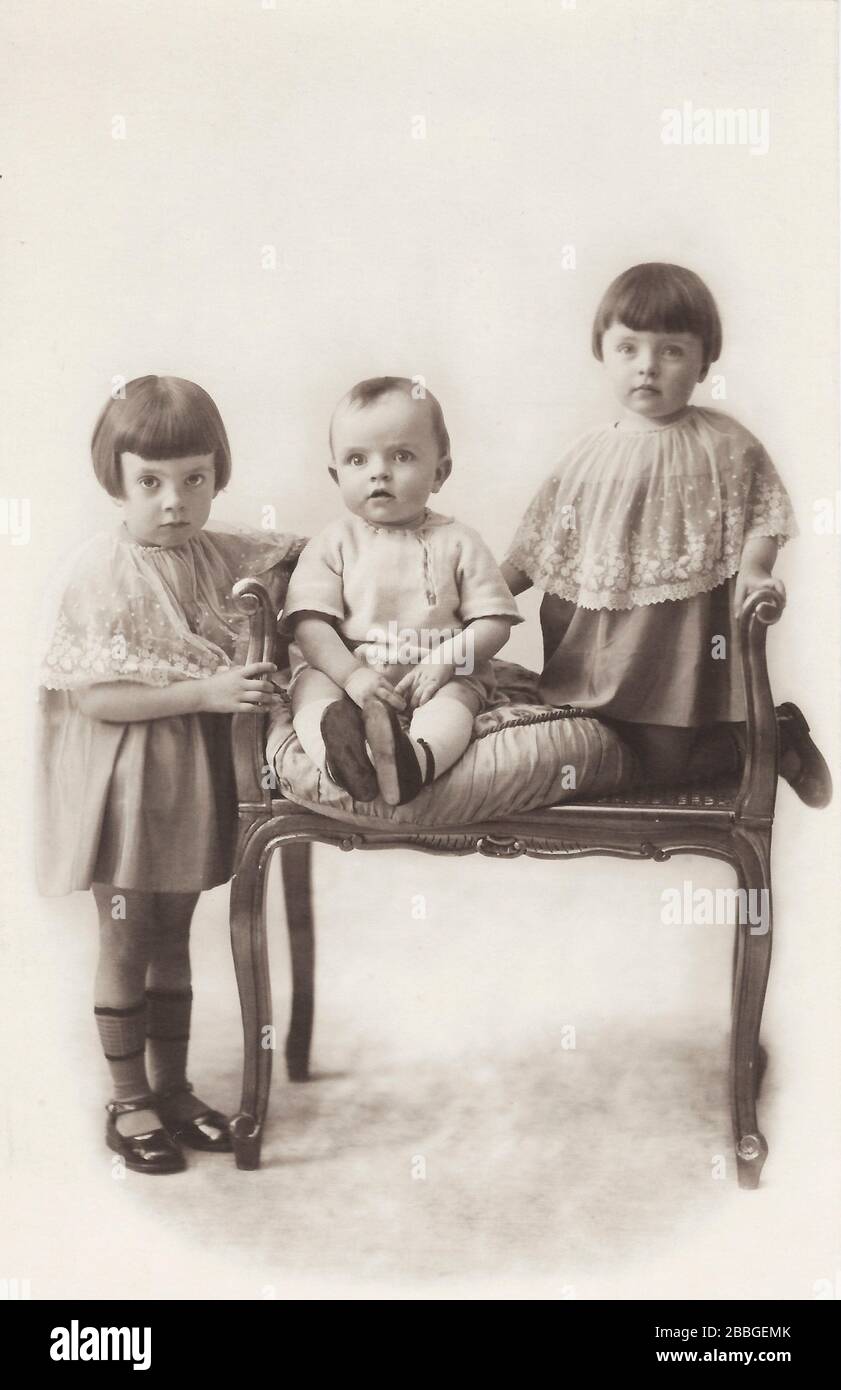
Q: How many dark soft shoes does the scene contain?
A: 2